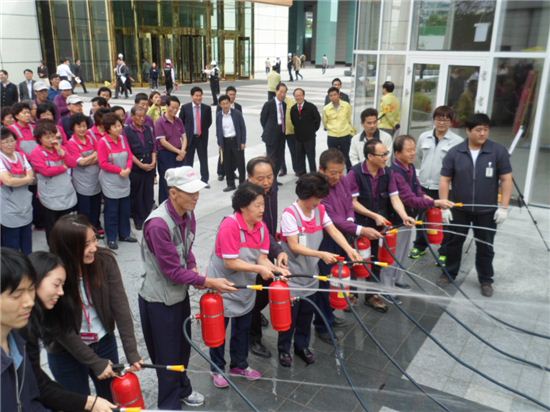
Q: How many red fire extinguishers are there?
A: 7